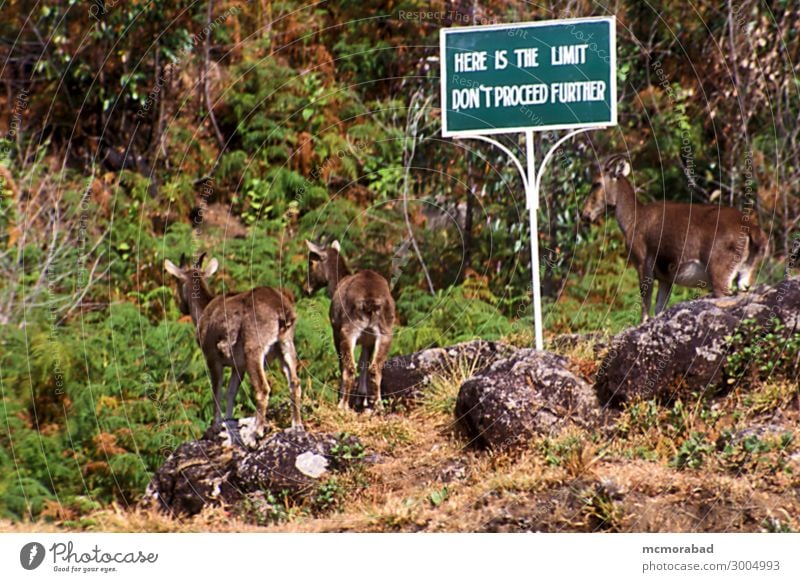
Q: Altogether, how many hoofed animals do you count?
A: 3